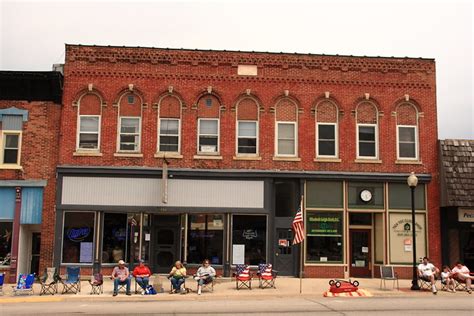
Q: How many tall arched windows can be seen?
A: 9